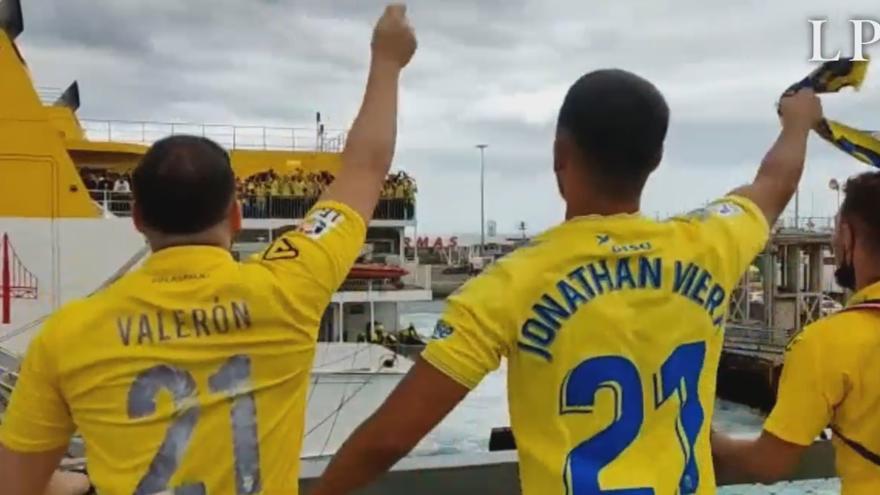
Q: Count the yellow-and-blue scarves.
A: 1